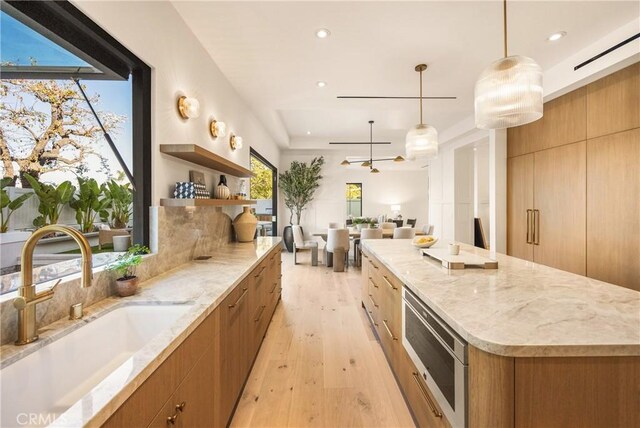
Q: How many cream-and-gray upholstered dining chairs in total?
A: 7